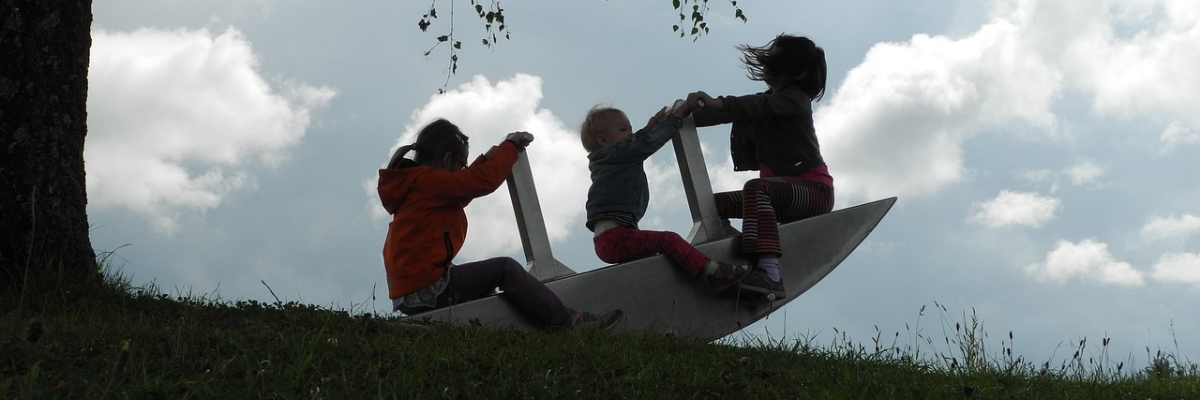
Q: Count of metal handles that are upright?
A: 2